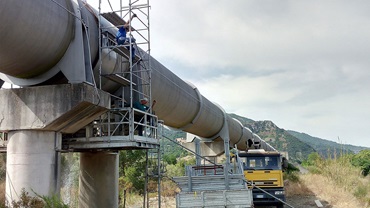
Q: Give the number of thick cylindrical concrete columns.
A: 2